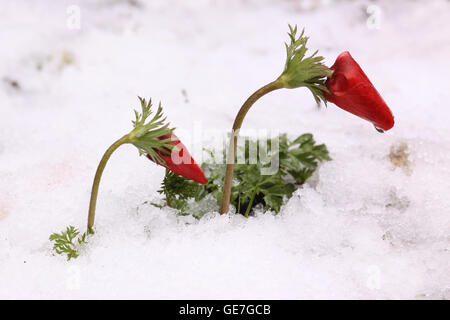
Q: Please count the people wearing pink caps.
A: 0